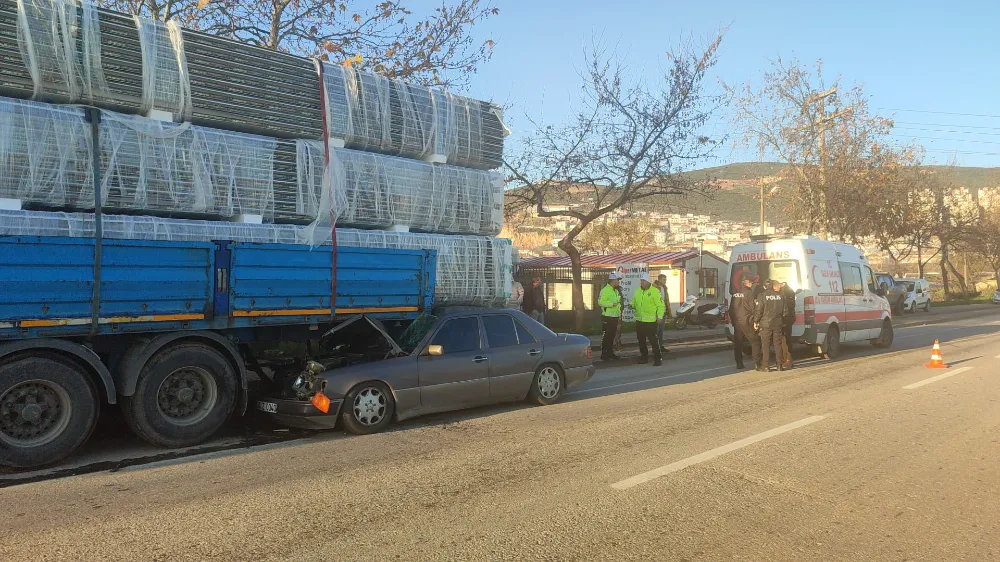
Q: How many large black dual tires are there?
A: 2